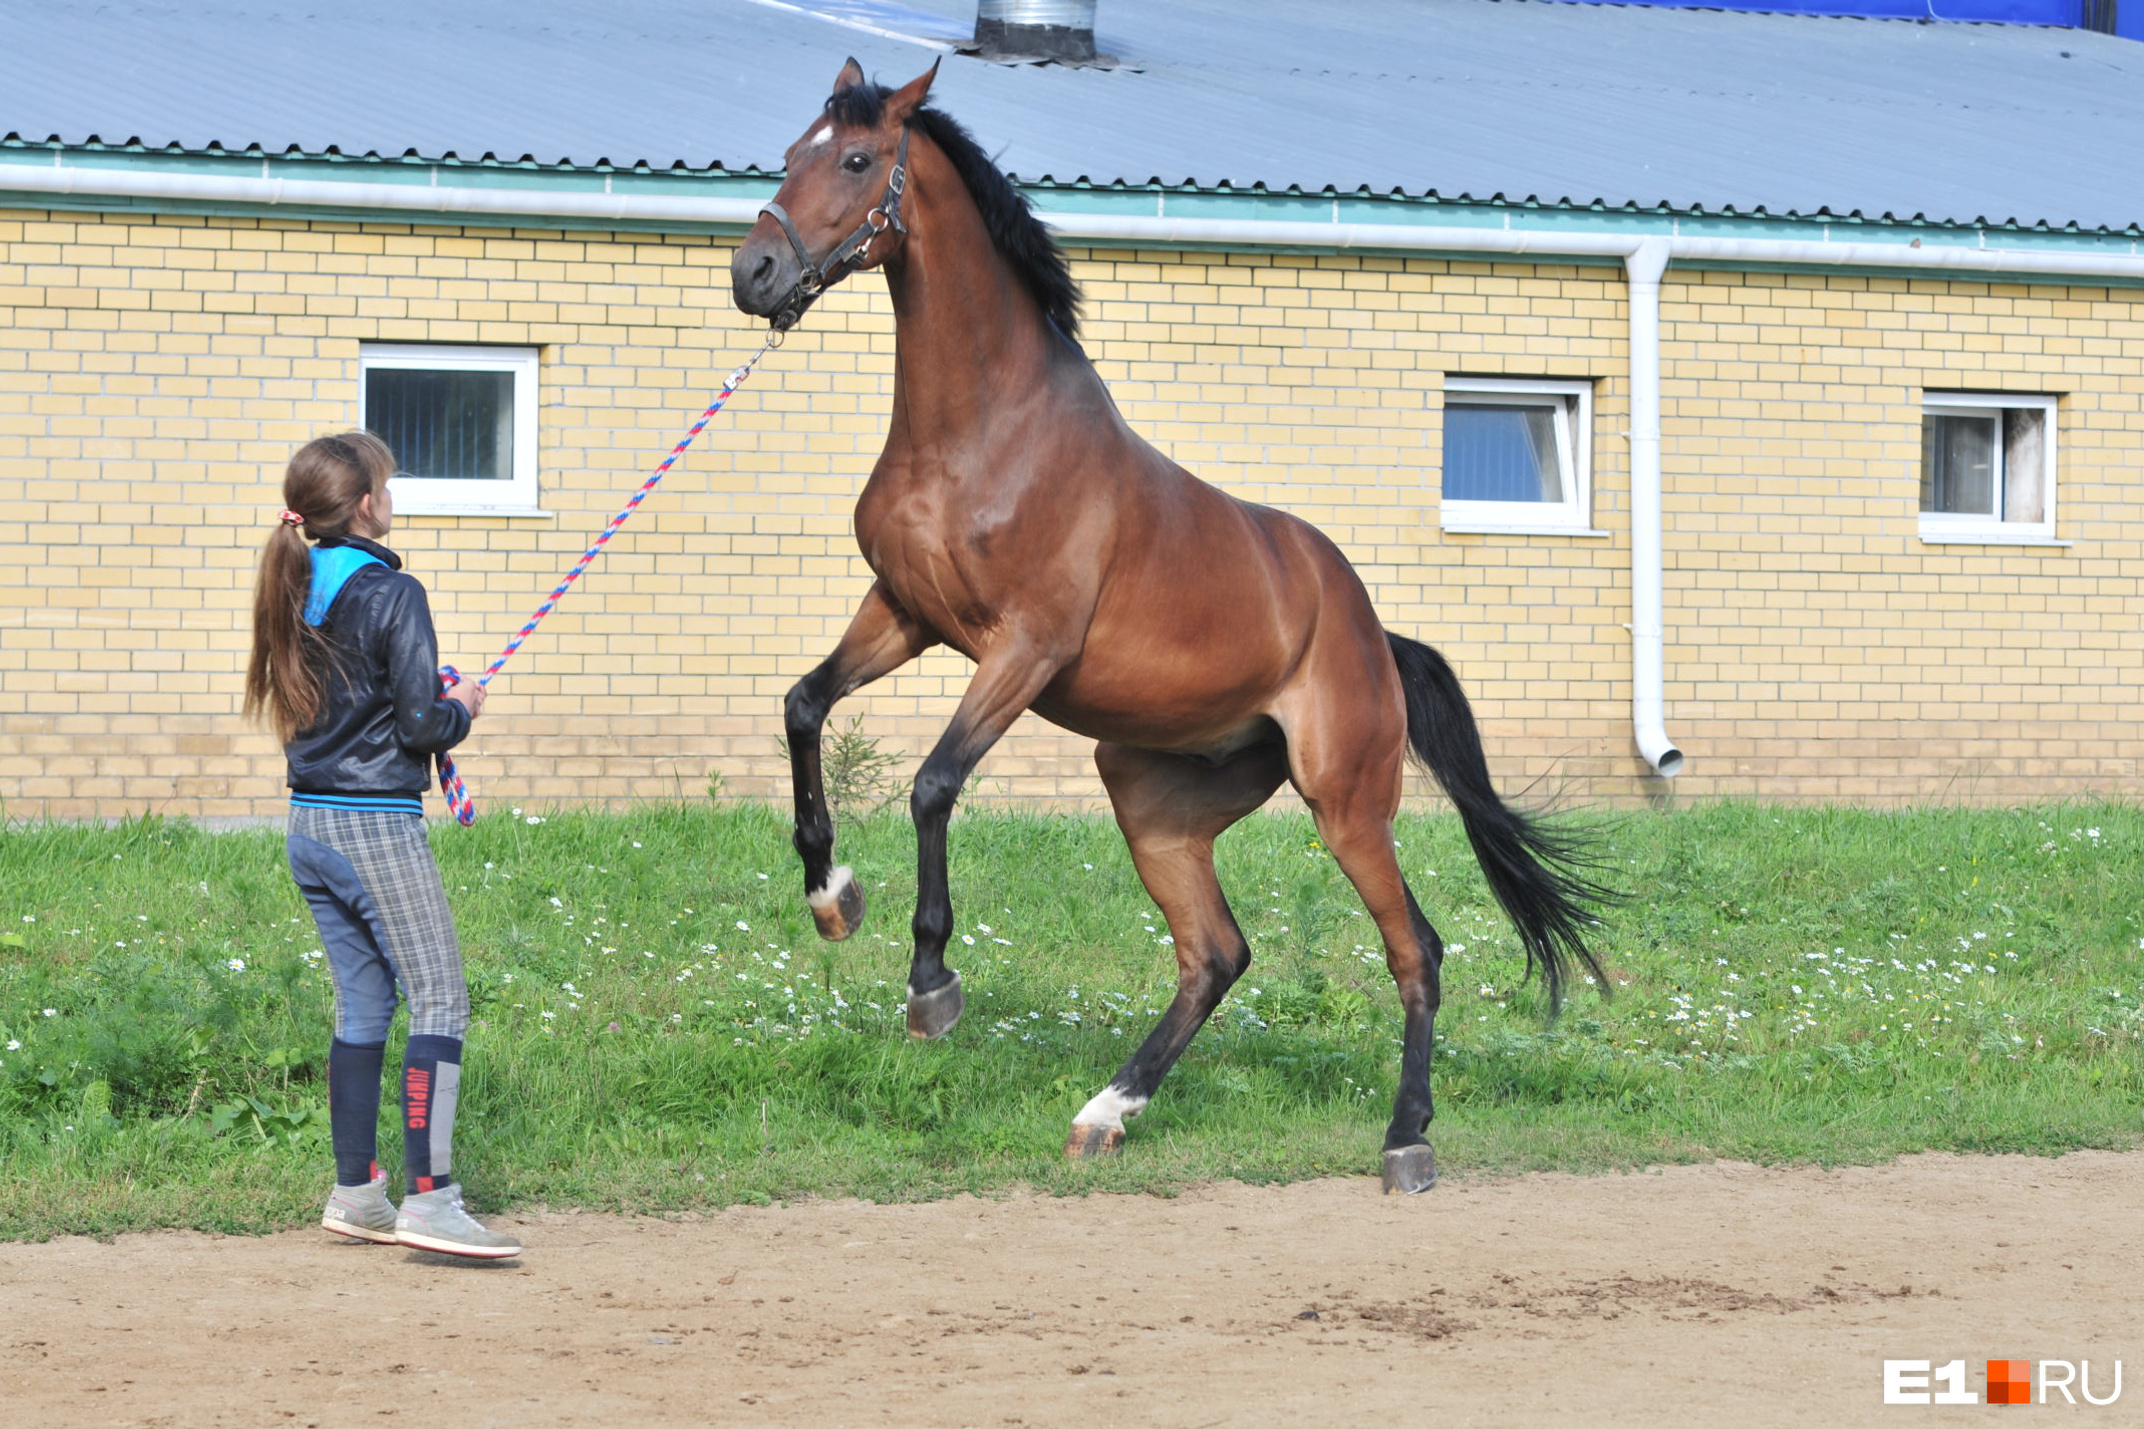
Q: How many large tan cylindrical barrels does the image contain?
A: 0